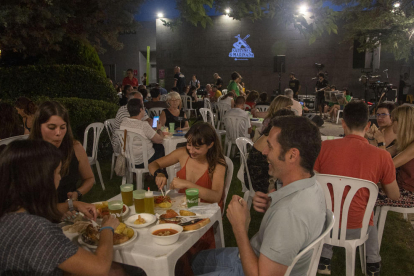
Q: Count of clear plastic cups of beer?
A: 3